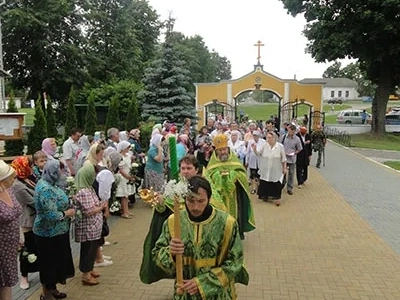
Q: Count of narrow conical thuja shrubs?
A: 7